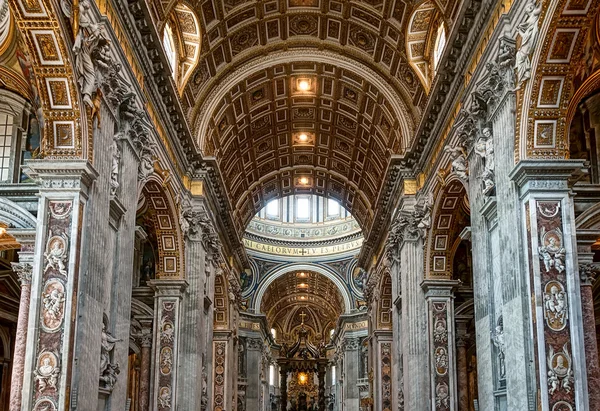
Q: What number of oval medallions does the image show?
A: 12